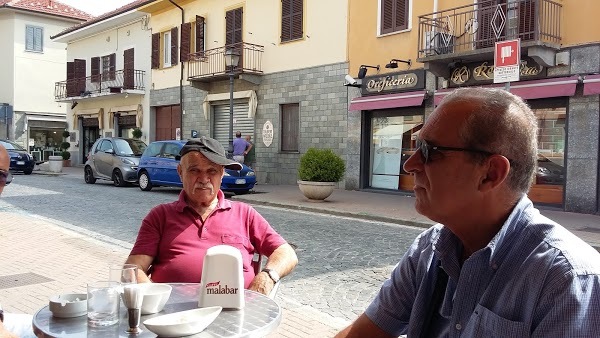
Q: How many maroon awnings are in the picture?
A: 3